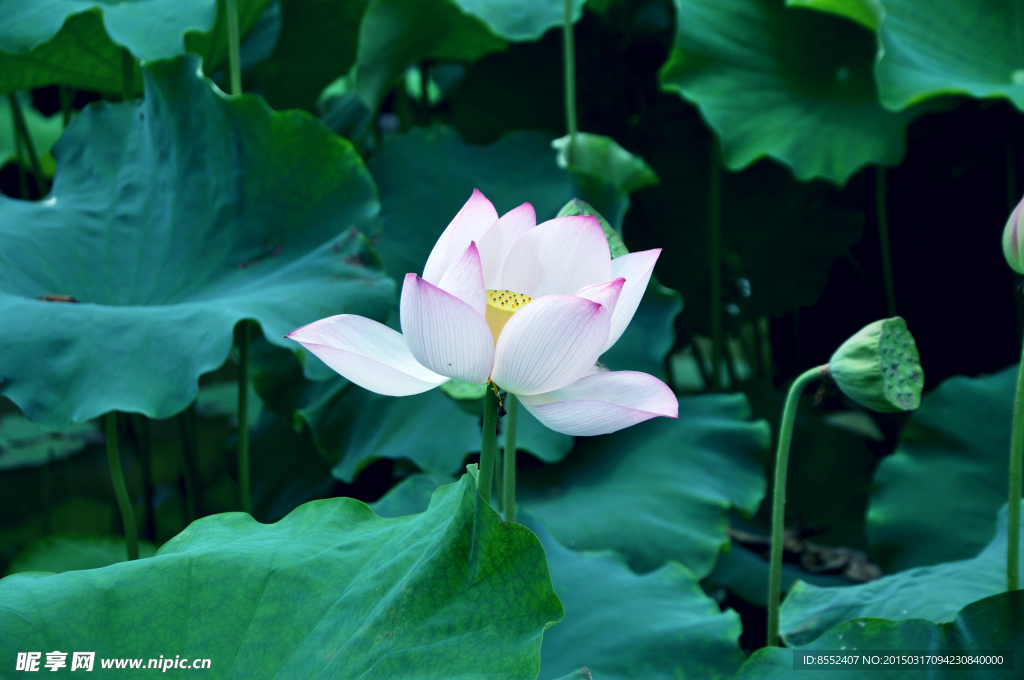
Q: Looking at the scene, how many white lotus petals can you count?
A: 10